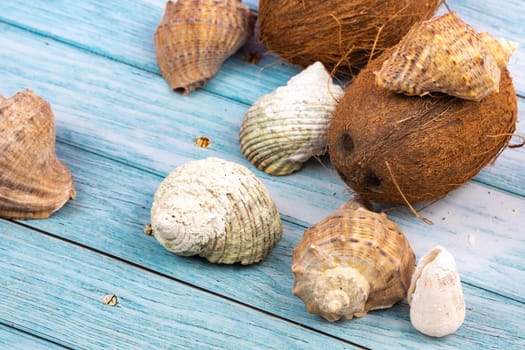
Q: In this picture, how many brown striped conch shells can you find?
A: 4